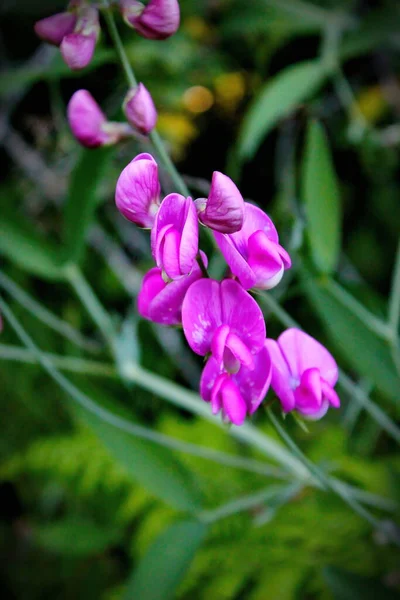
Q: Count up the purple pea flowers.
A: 13